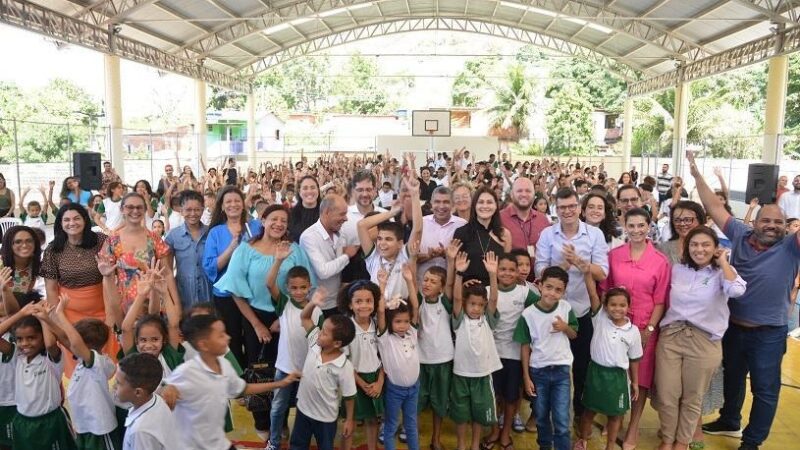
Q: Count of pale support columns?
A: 6